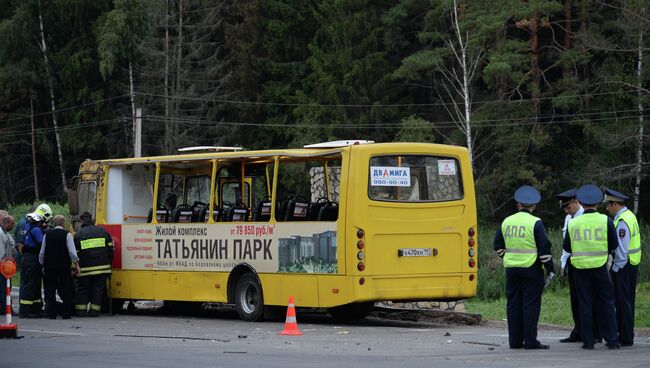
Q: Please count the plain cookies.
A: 0